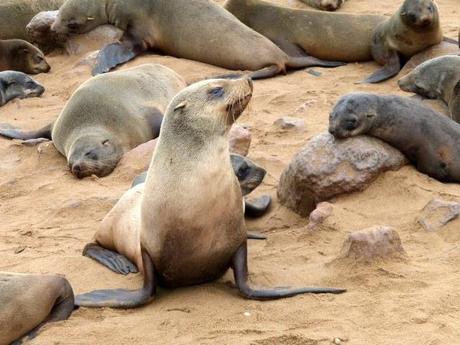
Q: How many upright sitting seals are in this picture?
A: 2